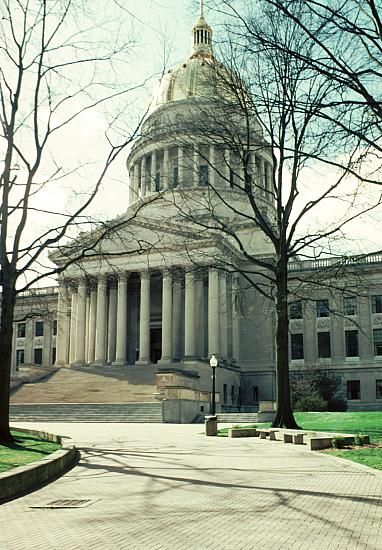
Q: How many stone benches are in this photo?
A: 2